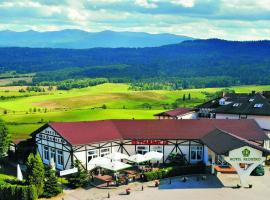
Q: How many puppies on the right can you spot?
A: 0